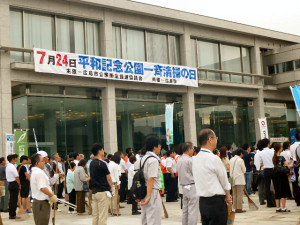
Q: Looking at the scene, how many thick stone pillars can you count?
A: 4